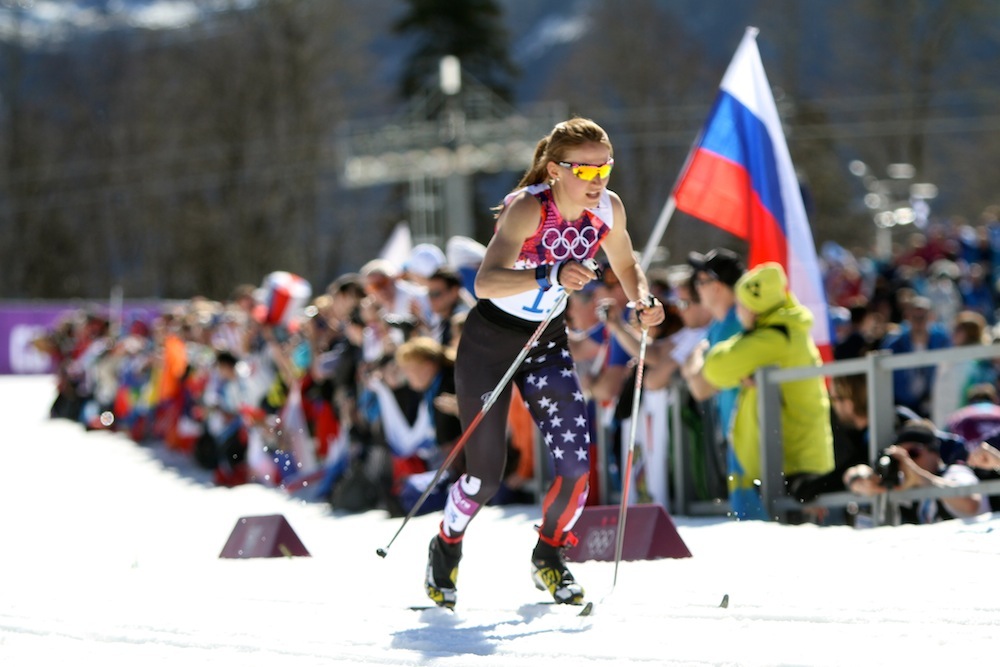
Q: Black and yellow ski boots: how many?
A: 2